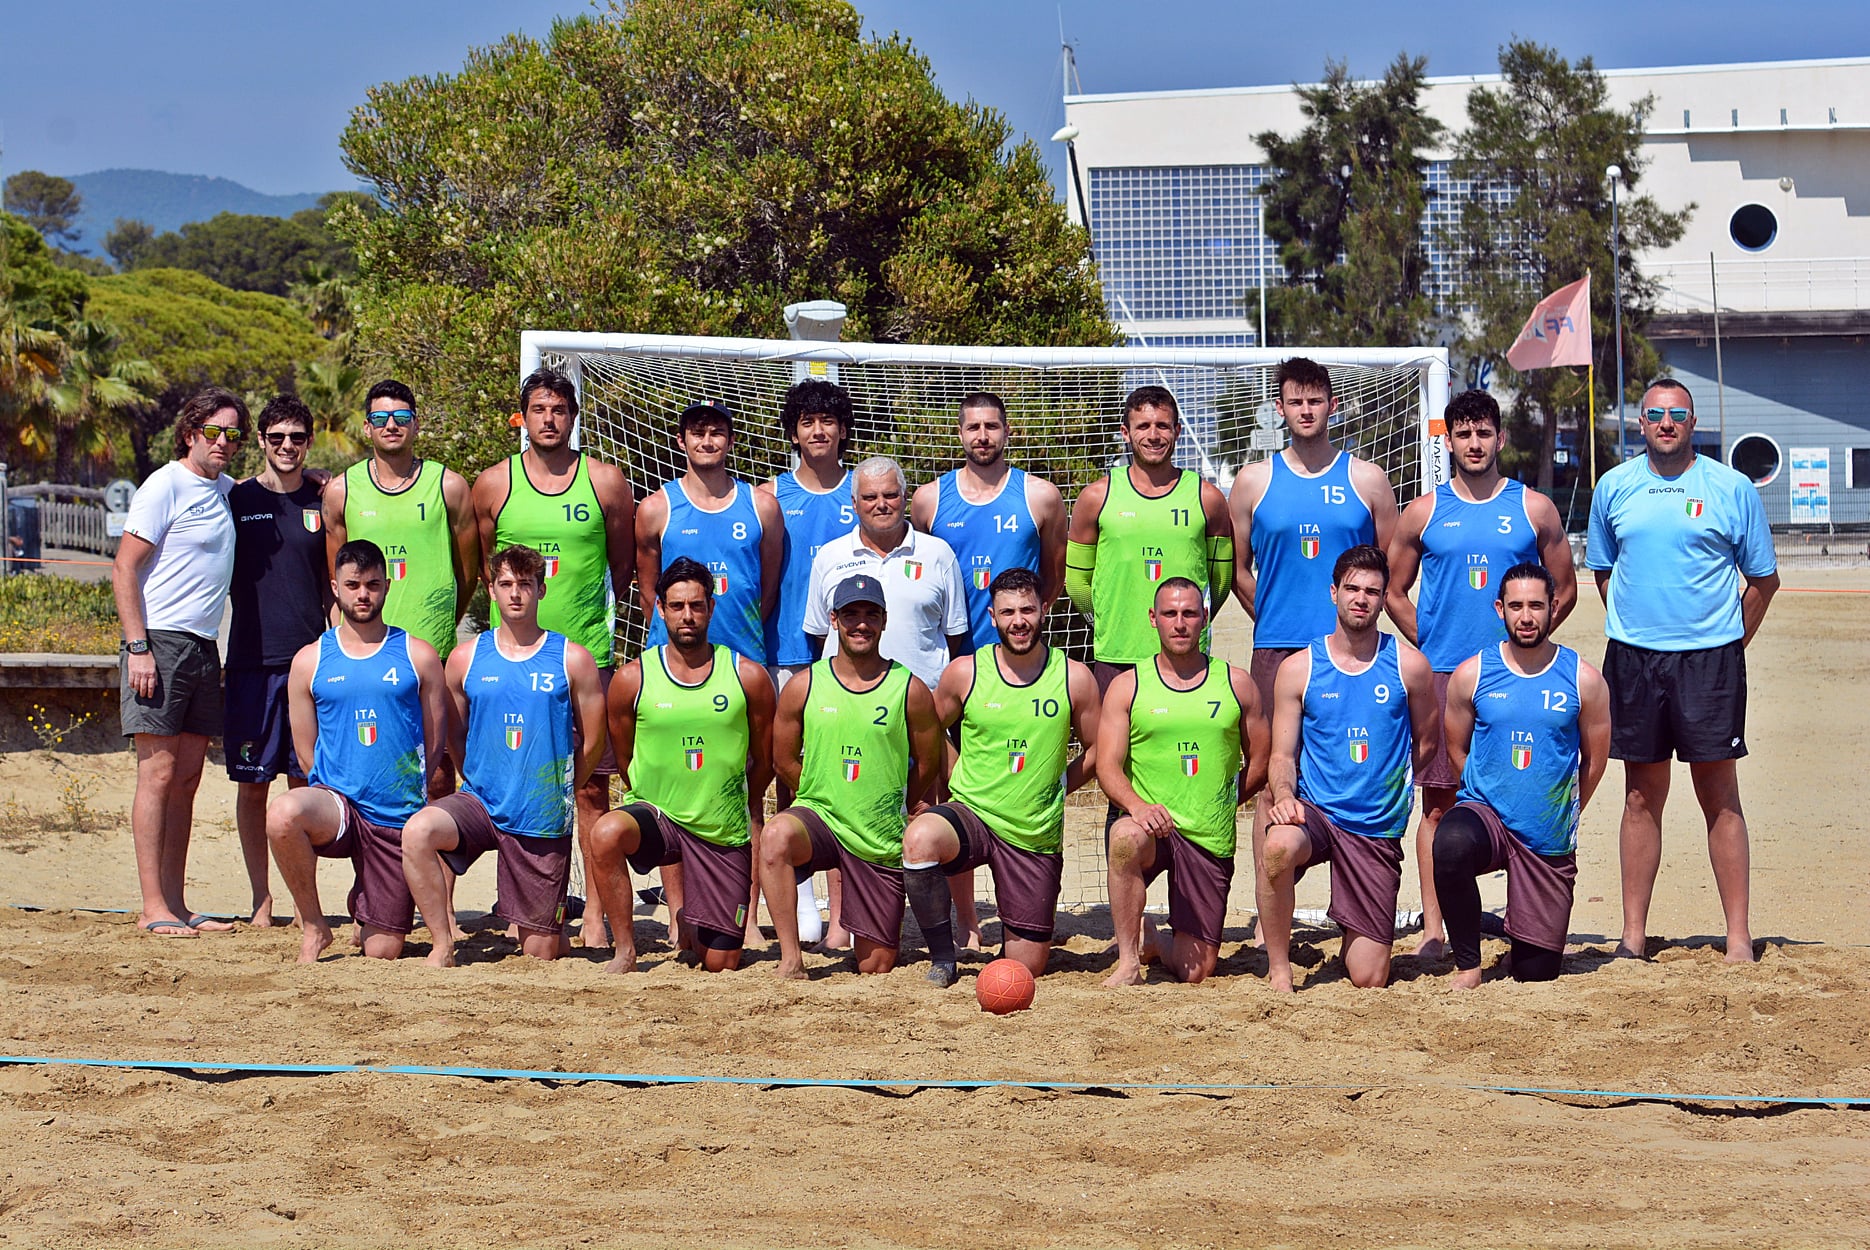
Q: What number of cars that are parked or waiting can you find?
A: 0